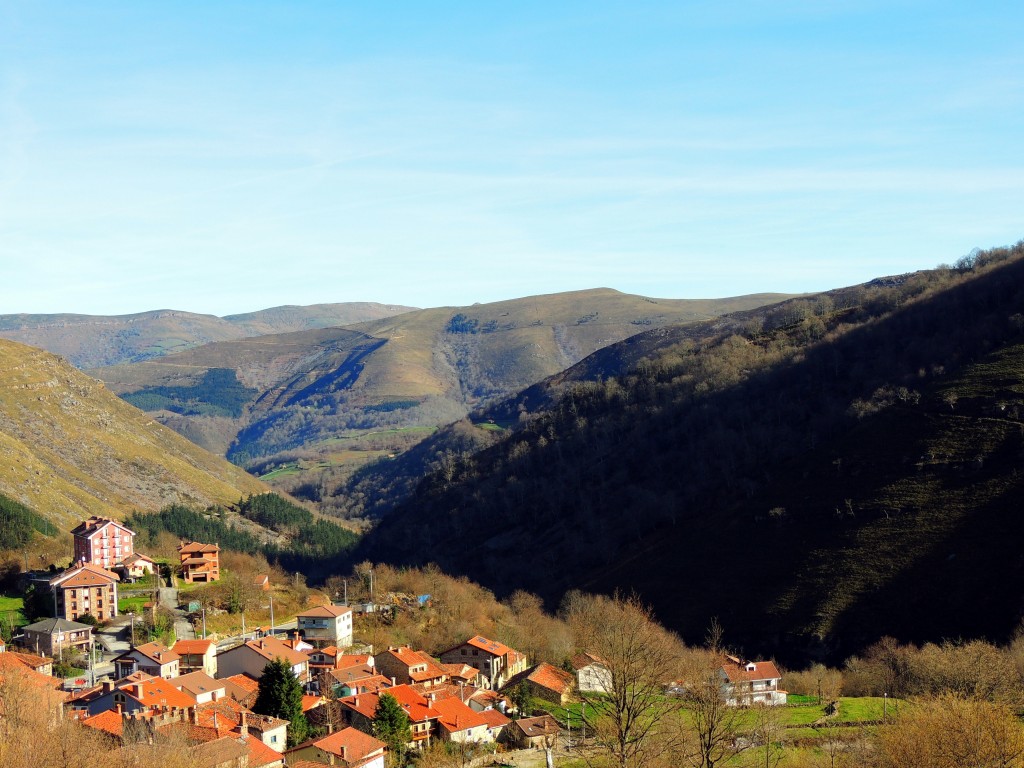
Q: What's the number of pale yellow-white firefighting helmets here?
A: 0